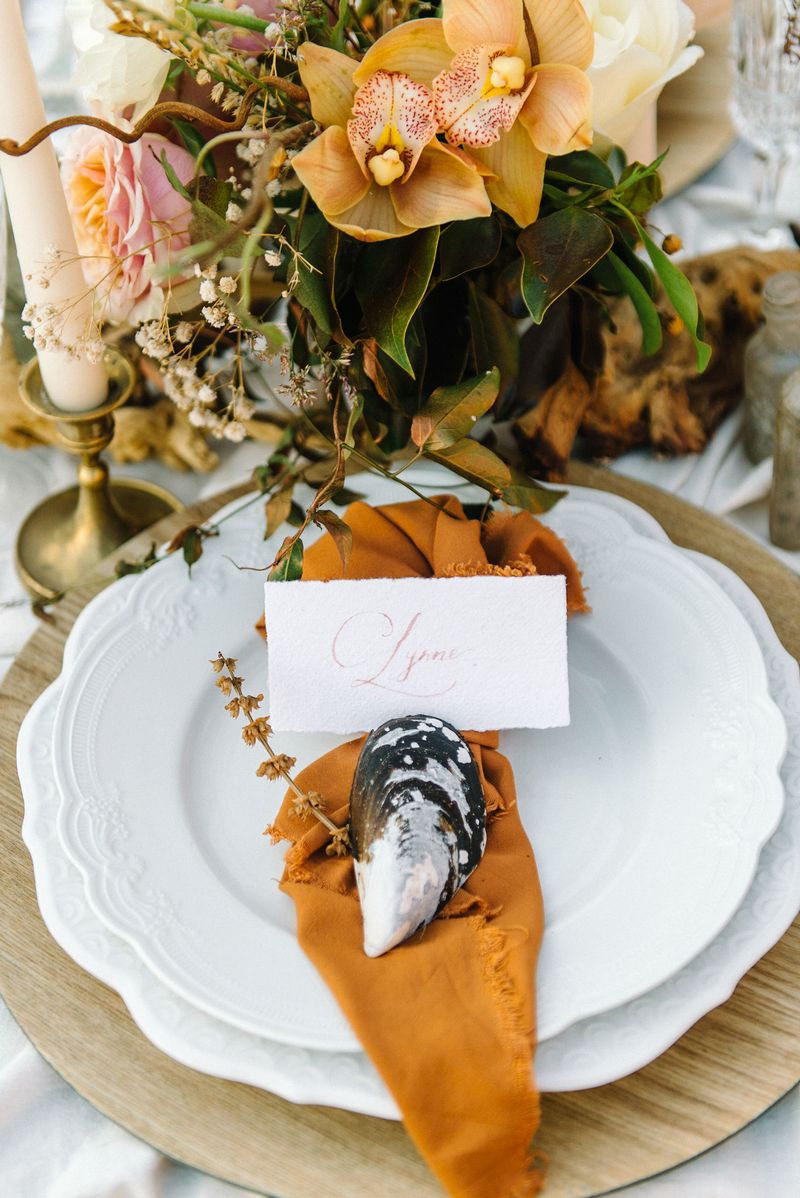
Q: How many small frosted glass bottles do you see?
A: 2